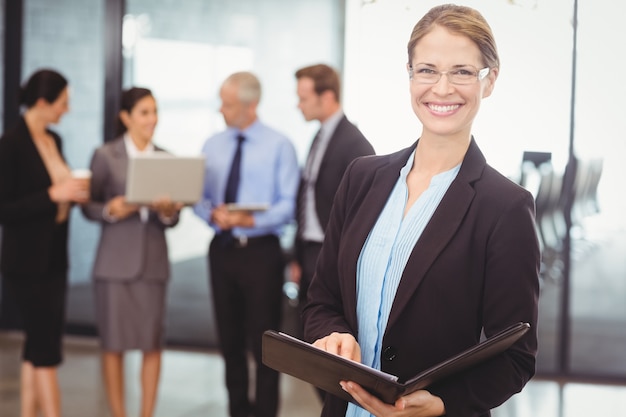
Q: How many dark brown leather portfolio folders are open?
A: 1